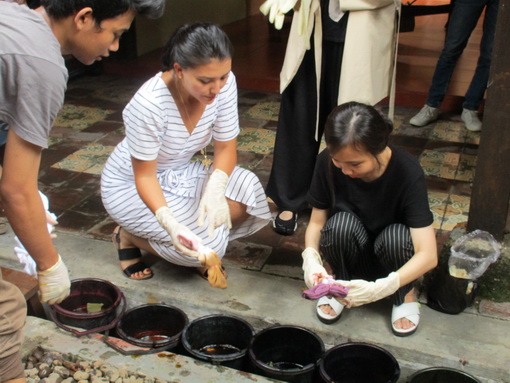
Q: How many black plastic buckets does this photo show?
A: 6